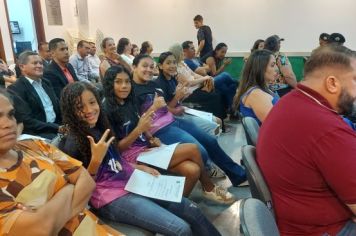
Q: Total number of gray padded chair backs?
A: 3